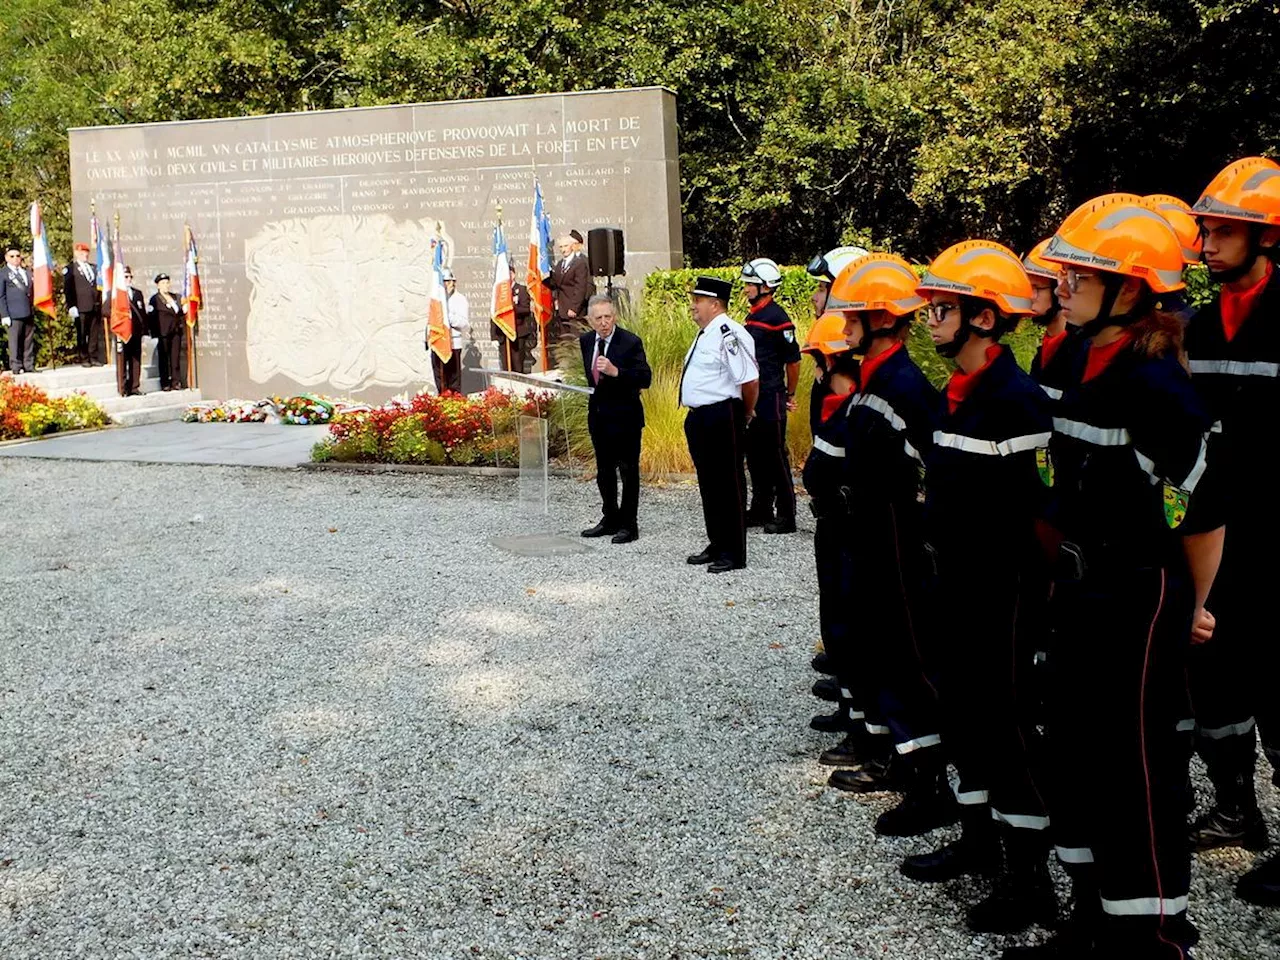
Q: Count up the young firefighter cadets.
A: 7